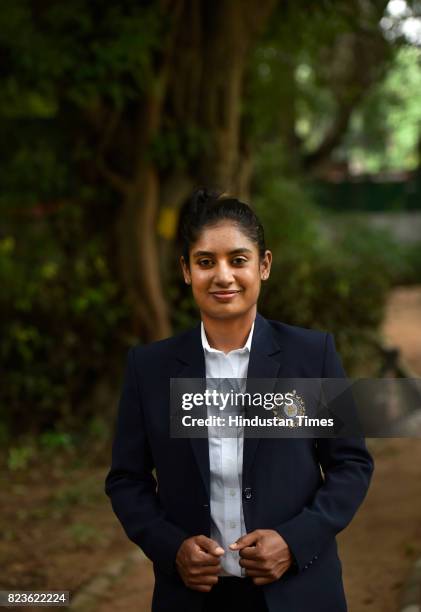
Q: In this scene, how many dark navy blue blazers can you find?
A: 1